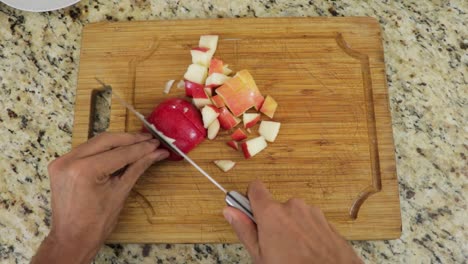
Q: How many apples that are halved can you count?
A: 1